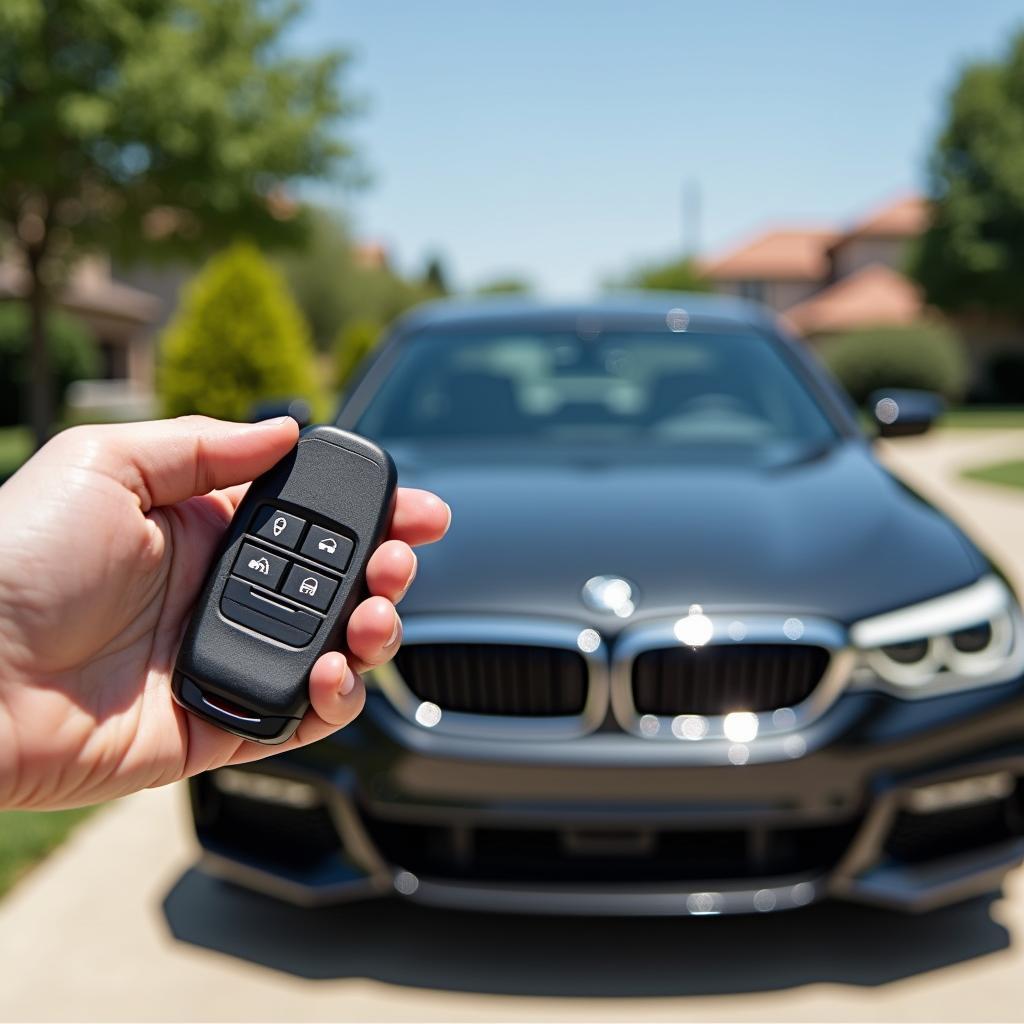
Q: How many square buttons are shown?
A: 4